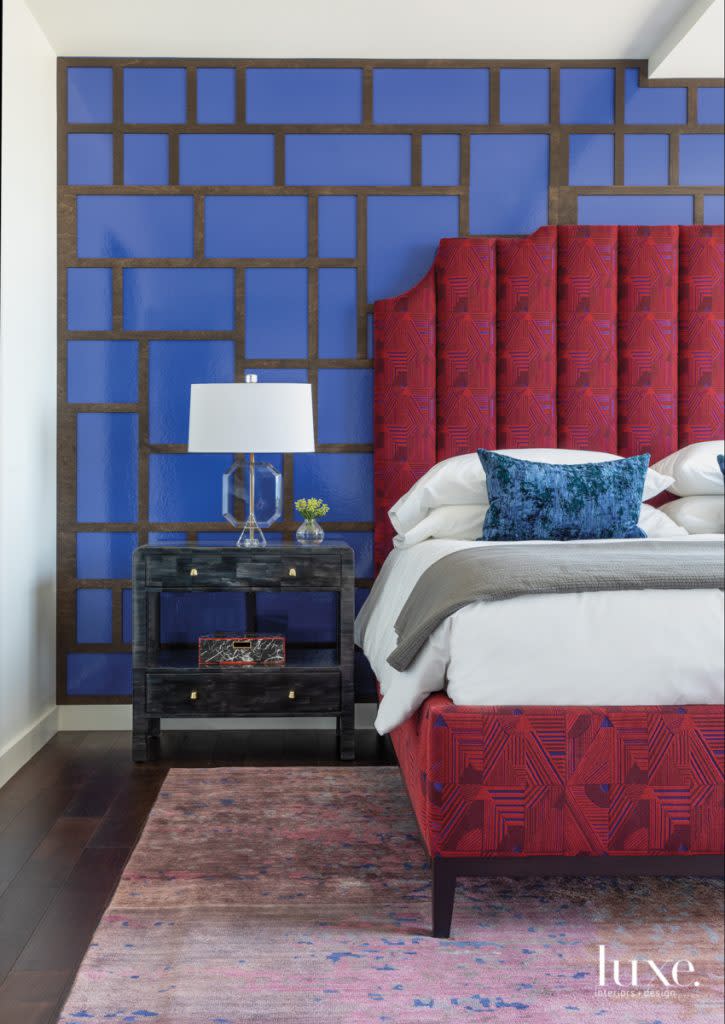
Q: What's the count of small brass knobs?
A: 4